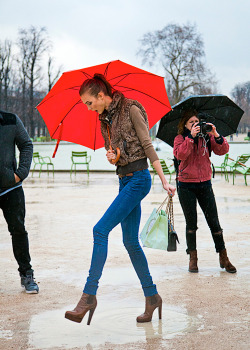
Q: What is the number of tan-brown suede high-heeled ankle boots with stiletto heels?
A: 2